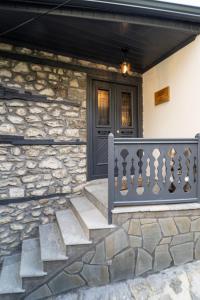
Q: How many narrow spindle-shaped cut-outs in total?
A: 6